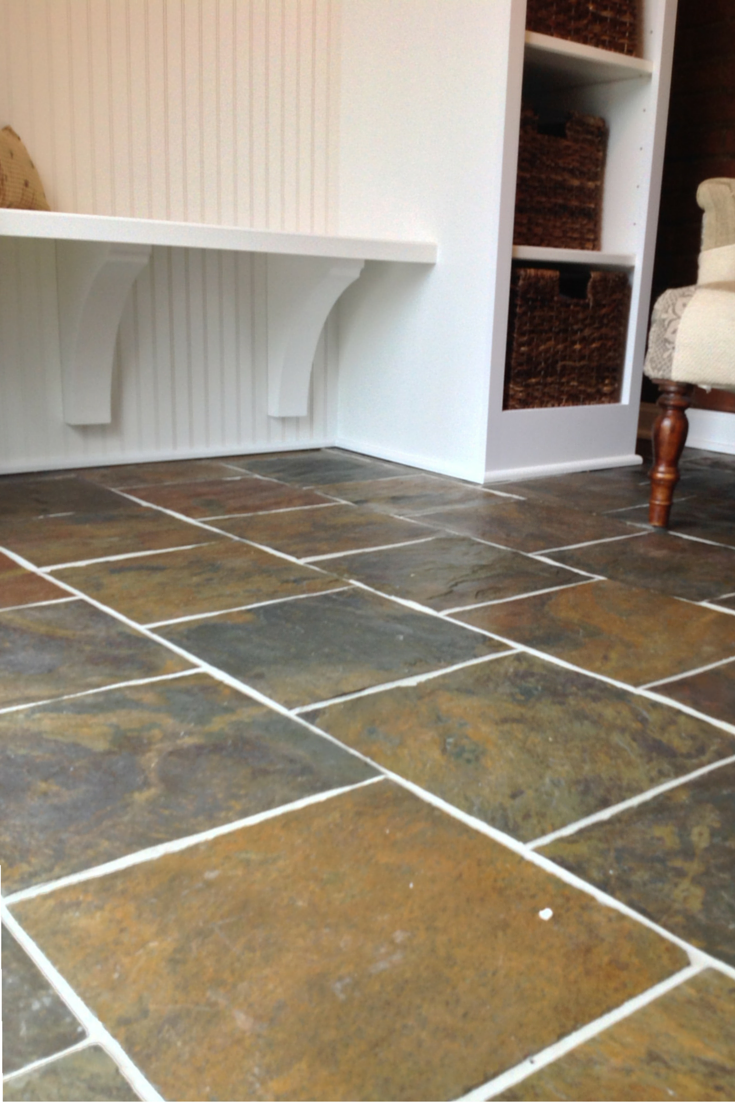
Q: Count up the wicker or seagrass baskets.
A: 3